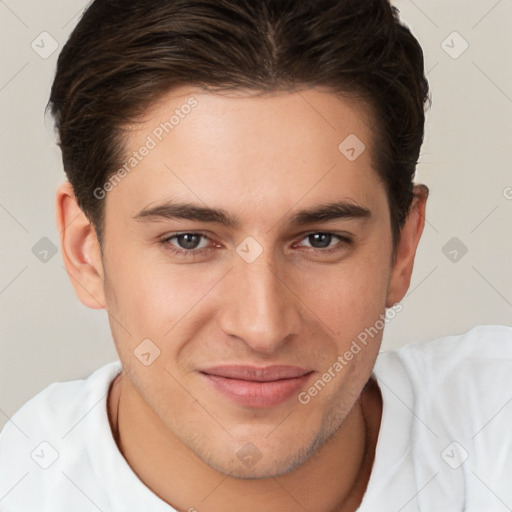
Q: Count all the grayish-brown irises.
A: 2